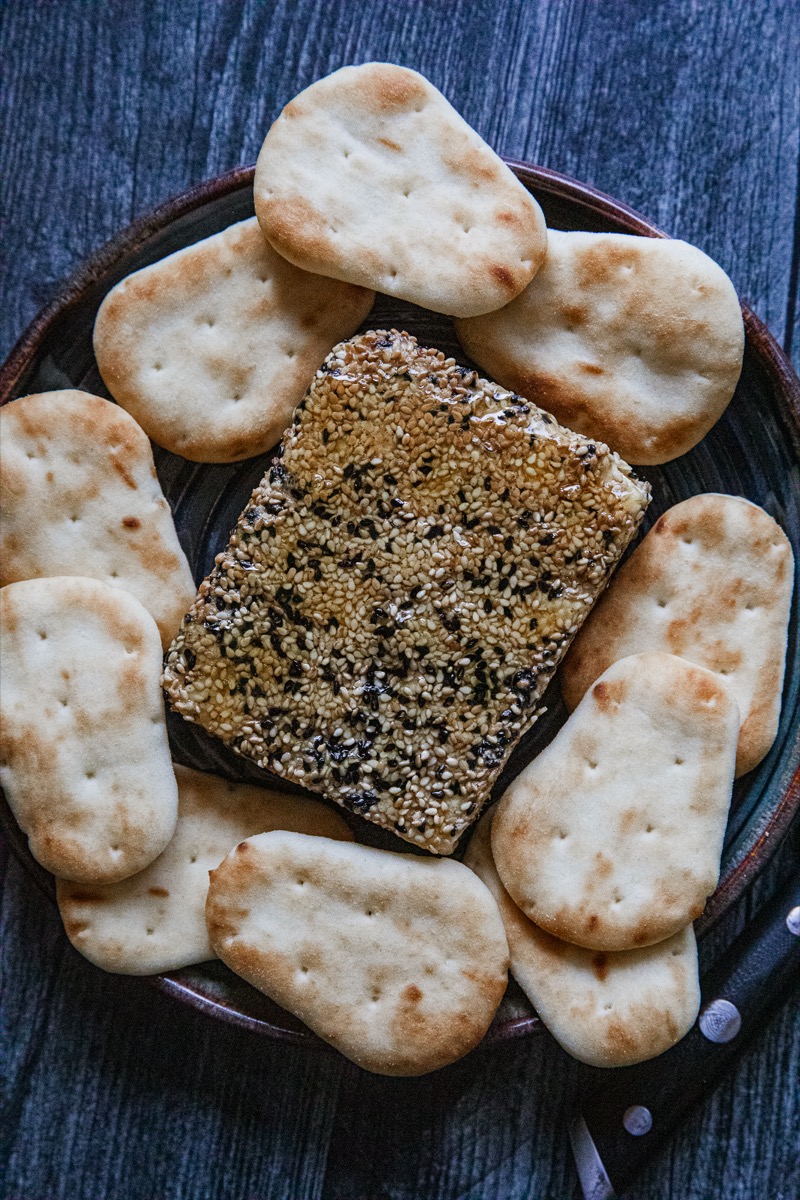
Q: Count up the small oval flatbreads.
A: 10